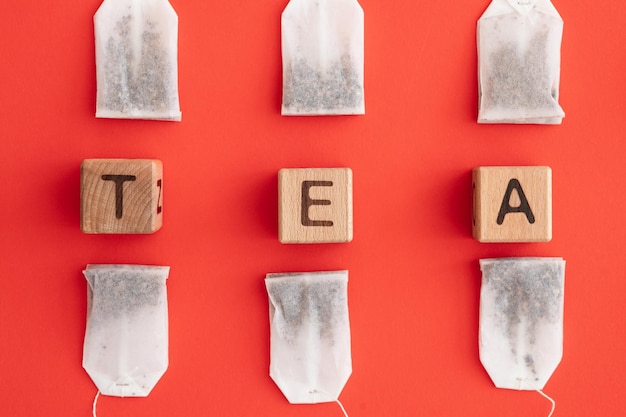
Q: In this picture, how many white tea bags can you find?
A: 6